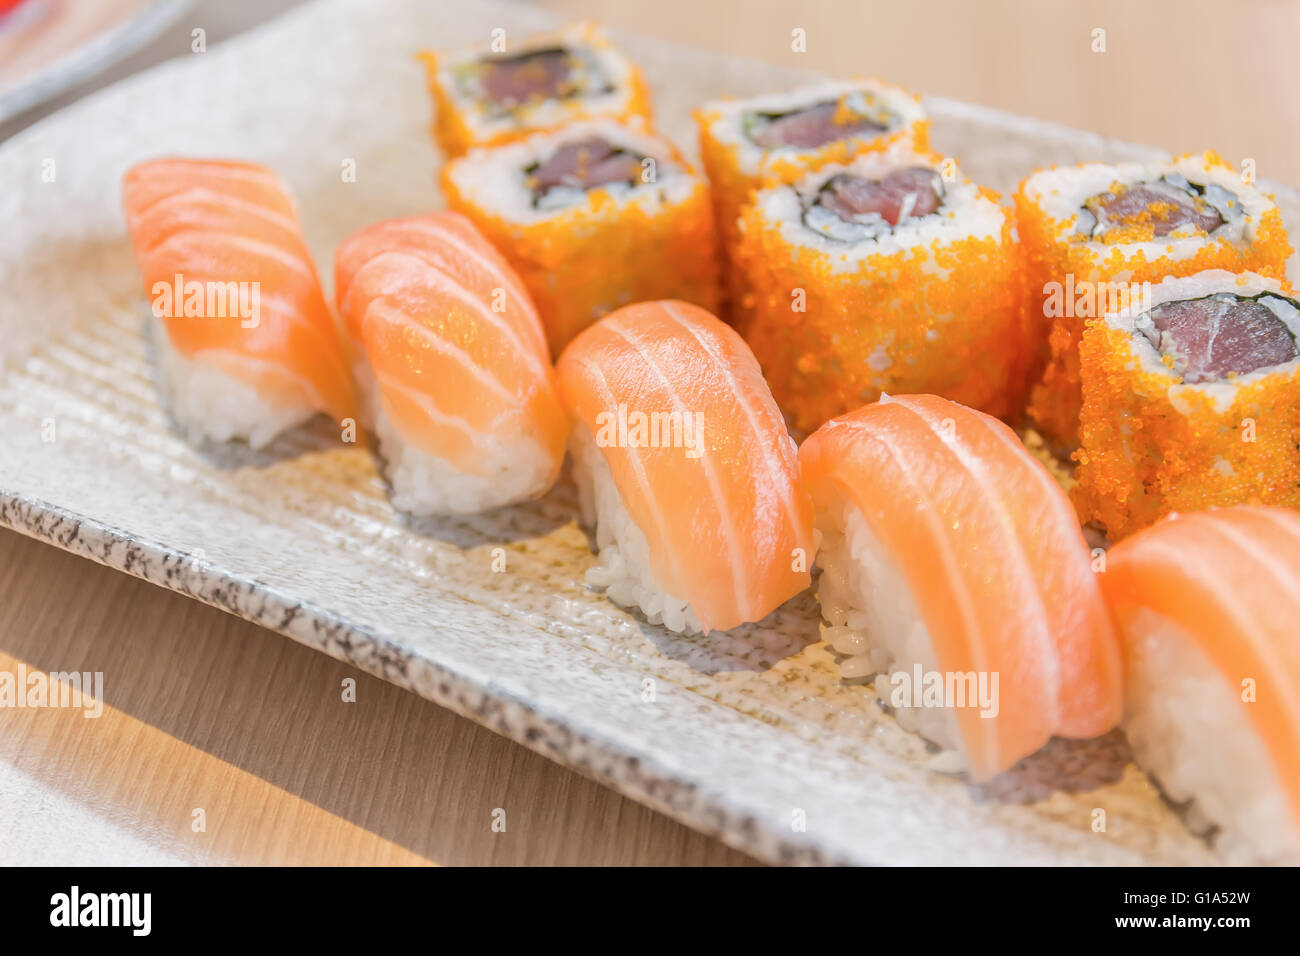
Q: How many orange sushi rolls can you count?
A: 6